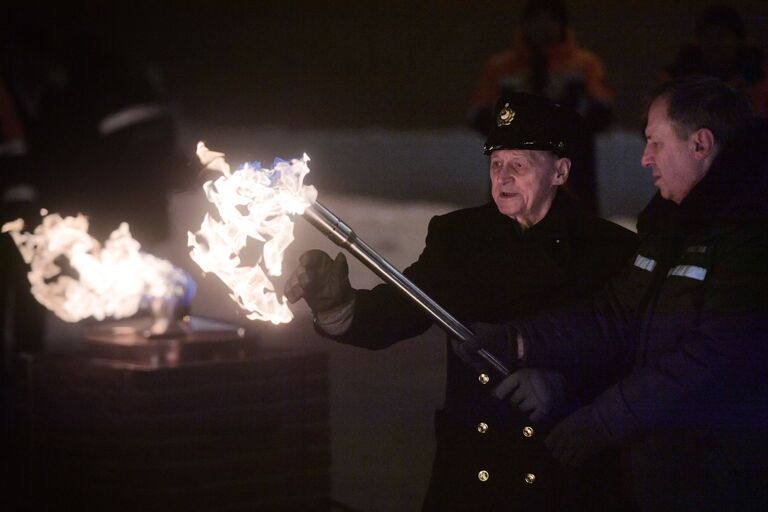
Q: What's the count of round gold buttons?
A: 5